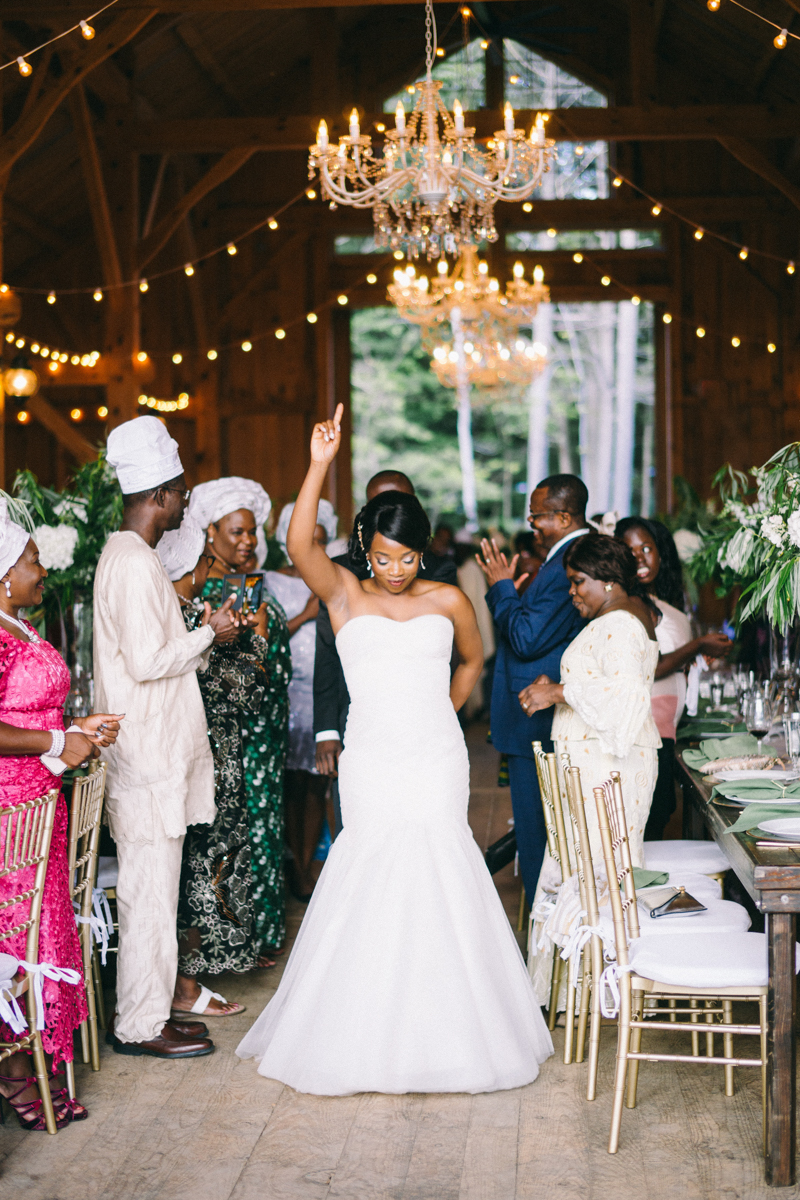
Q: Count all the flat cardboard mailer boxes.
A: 0